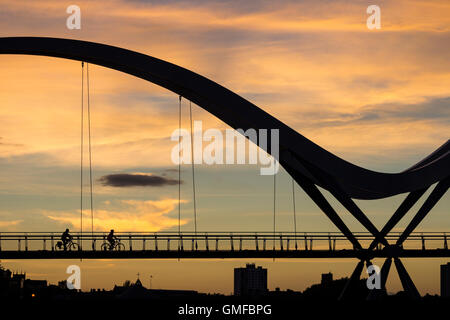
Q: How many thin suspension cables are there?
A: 6